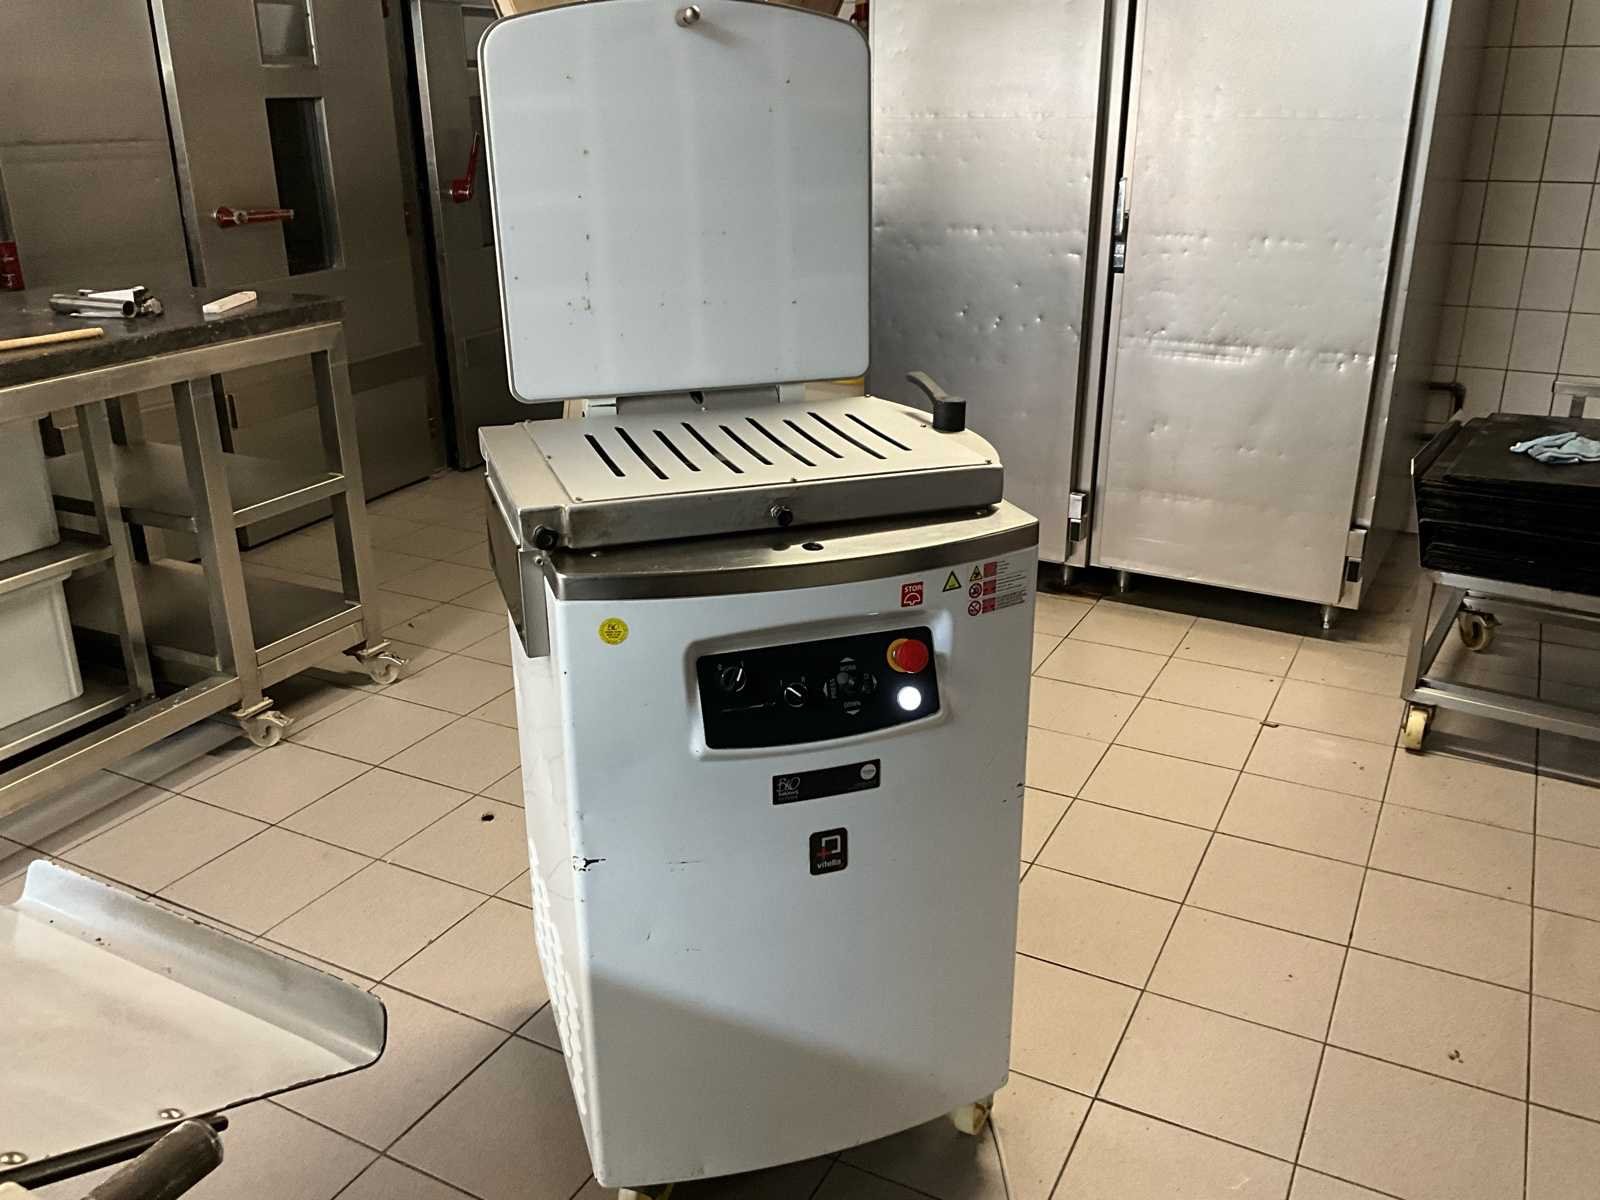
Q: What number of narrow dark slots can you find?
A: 9